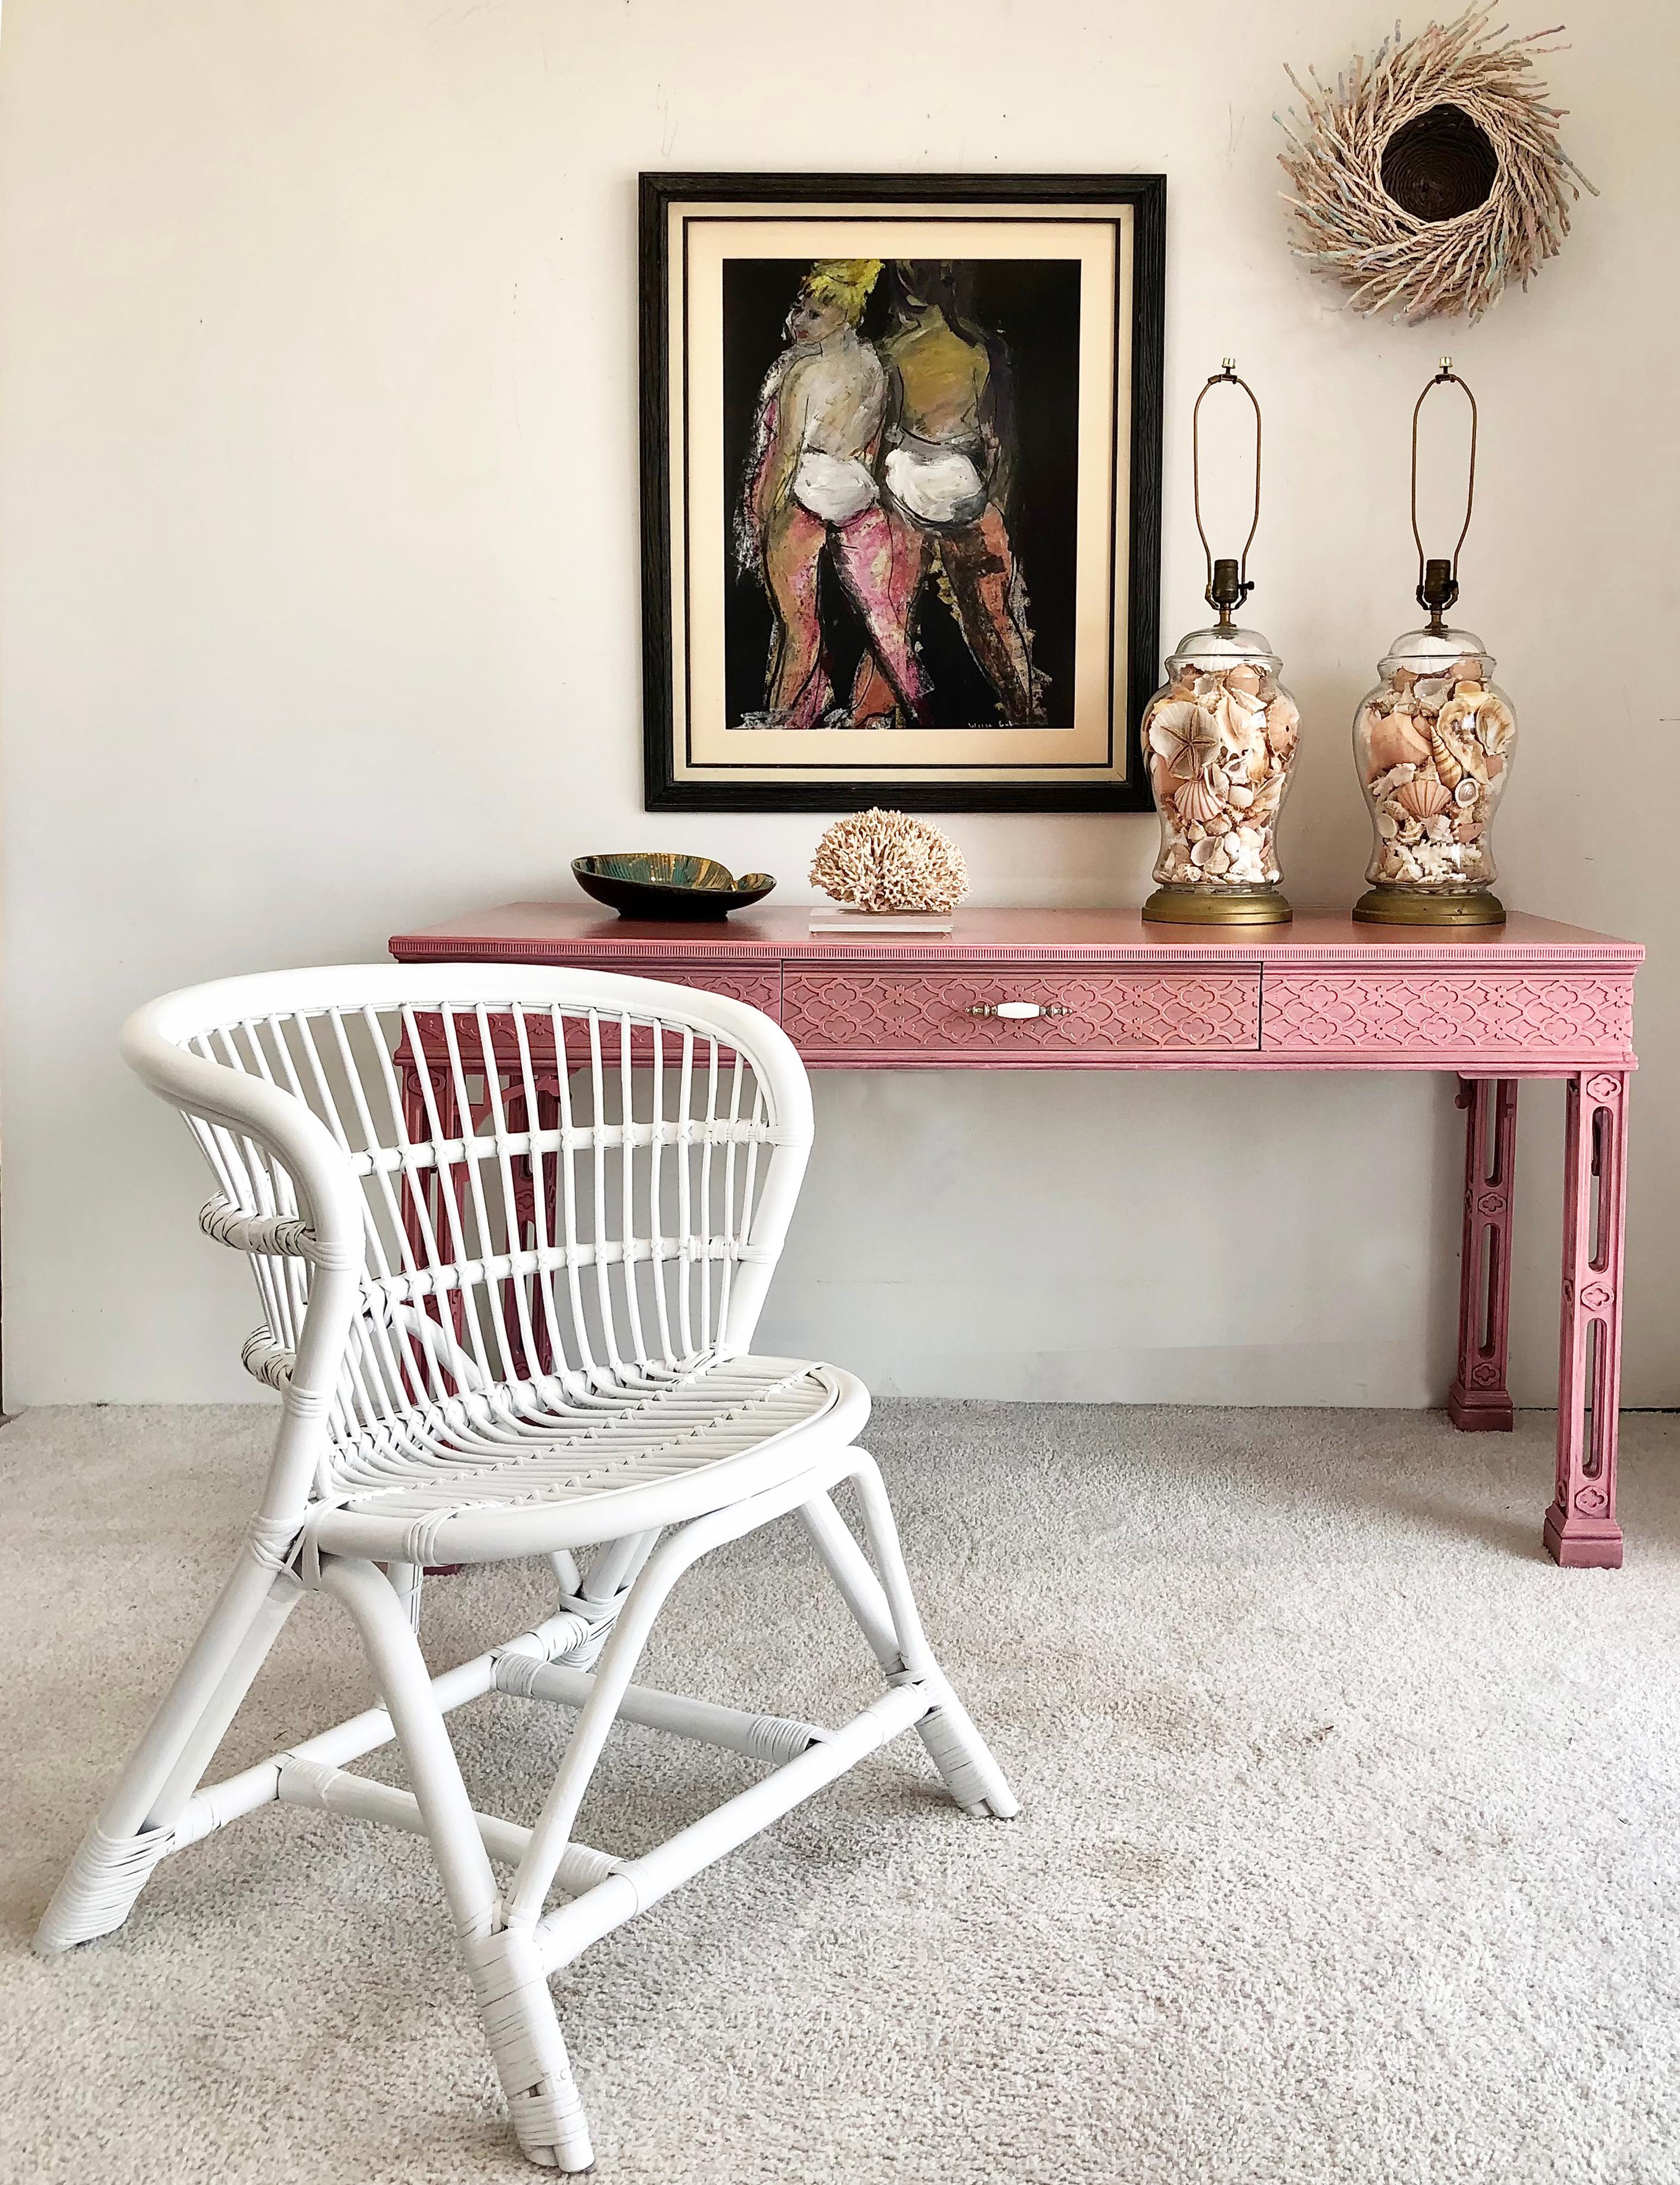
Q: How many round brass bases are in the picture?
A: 2